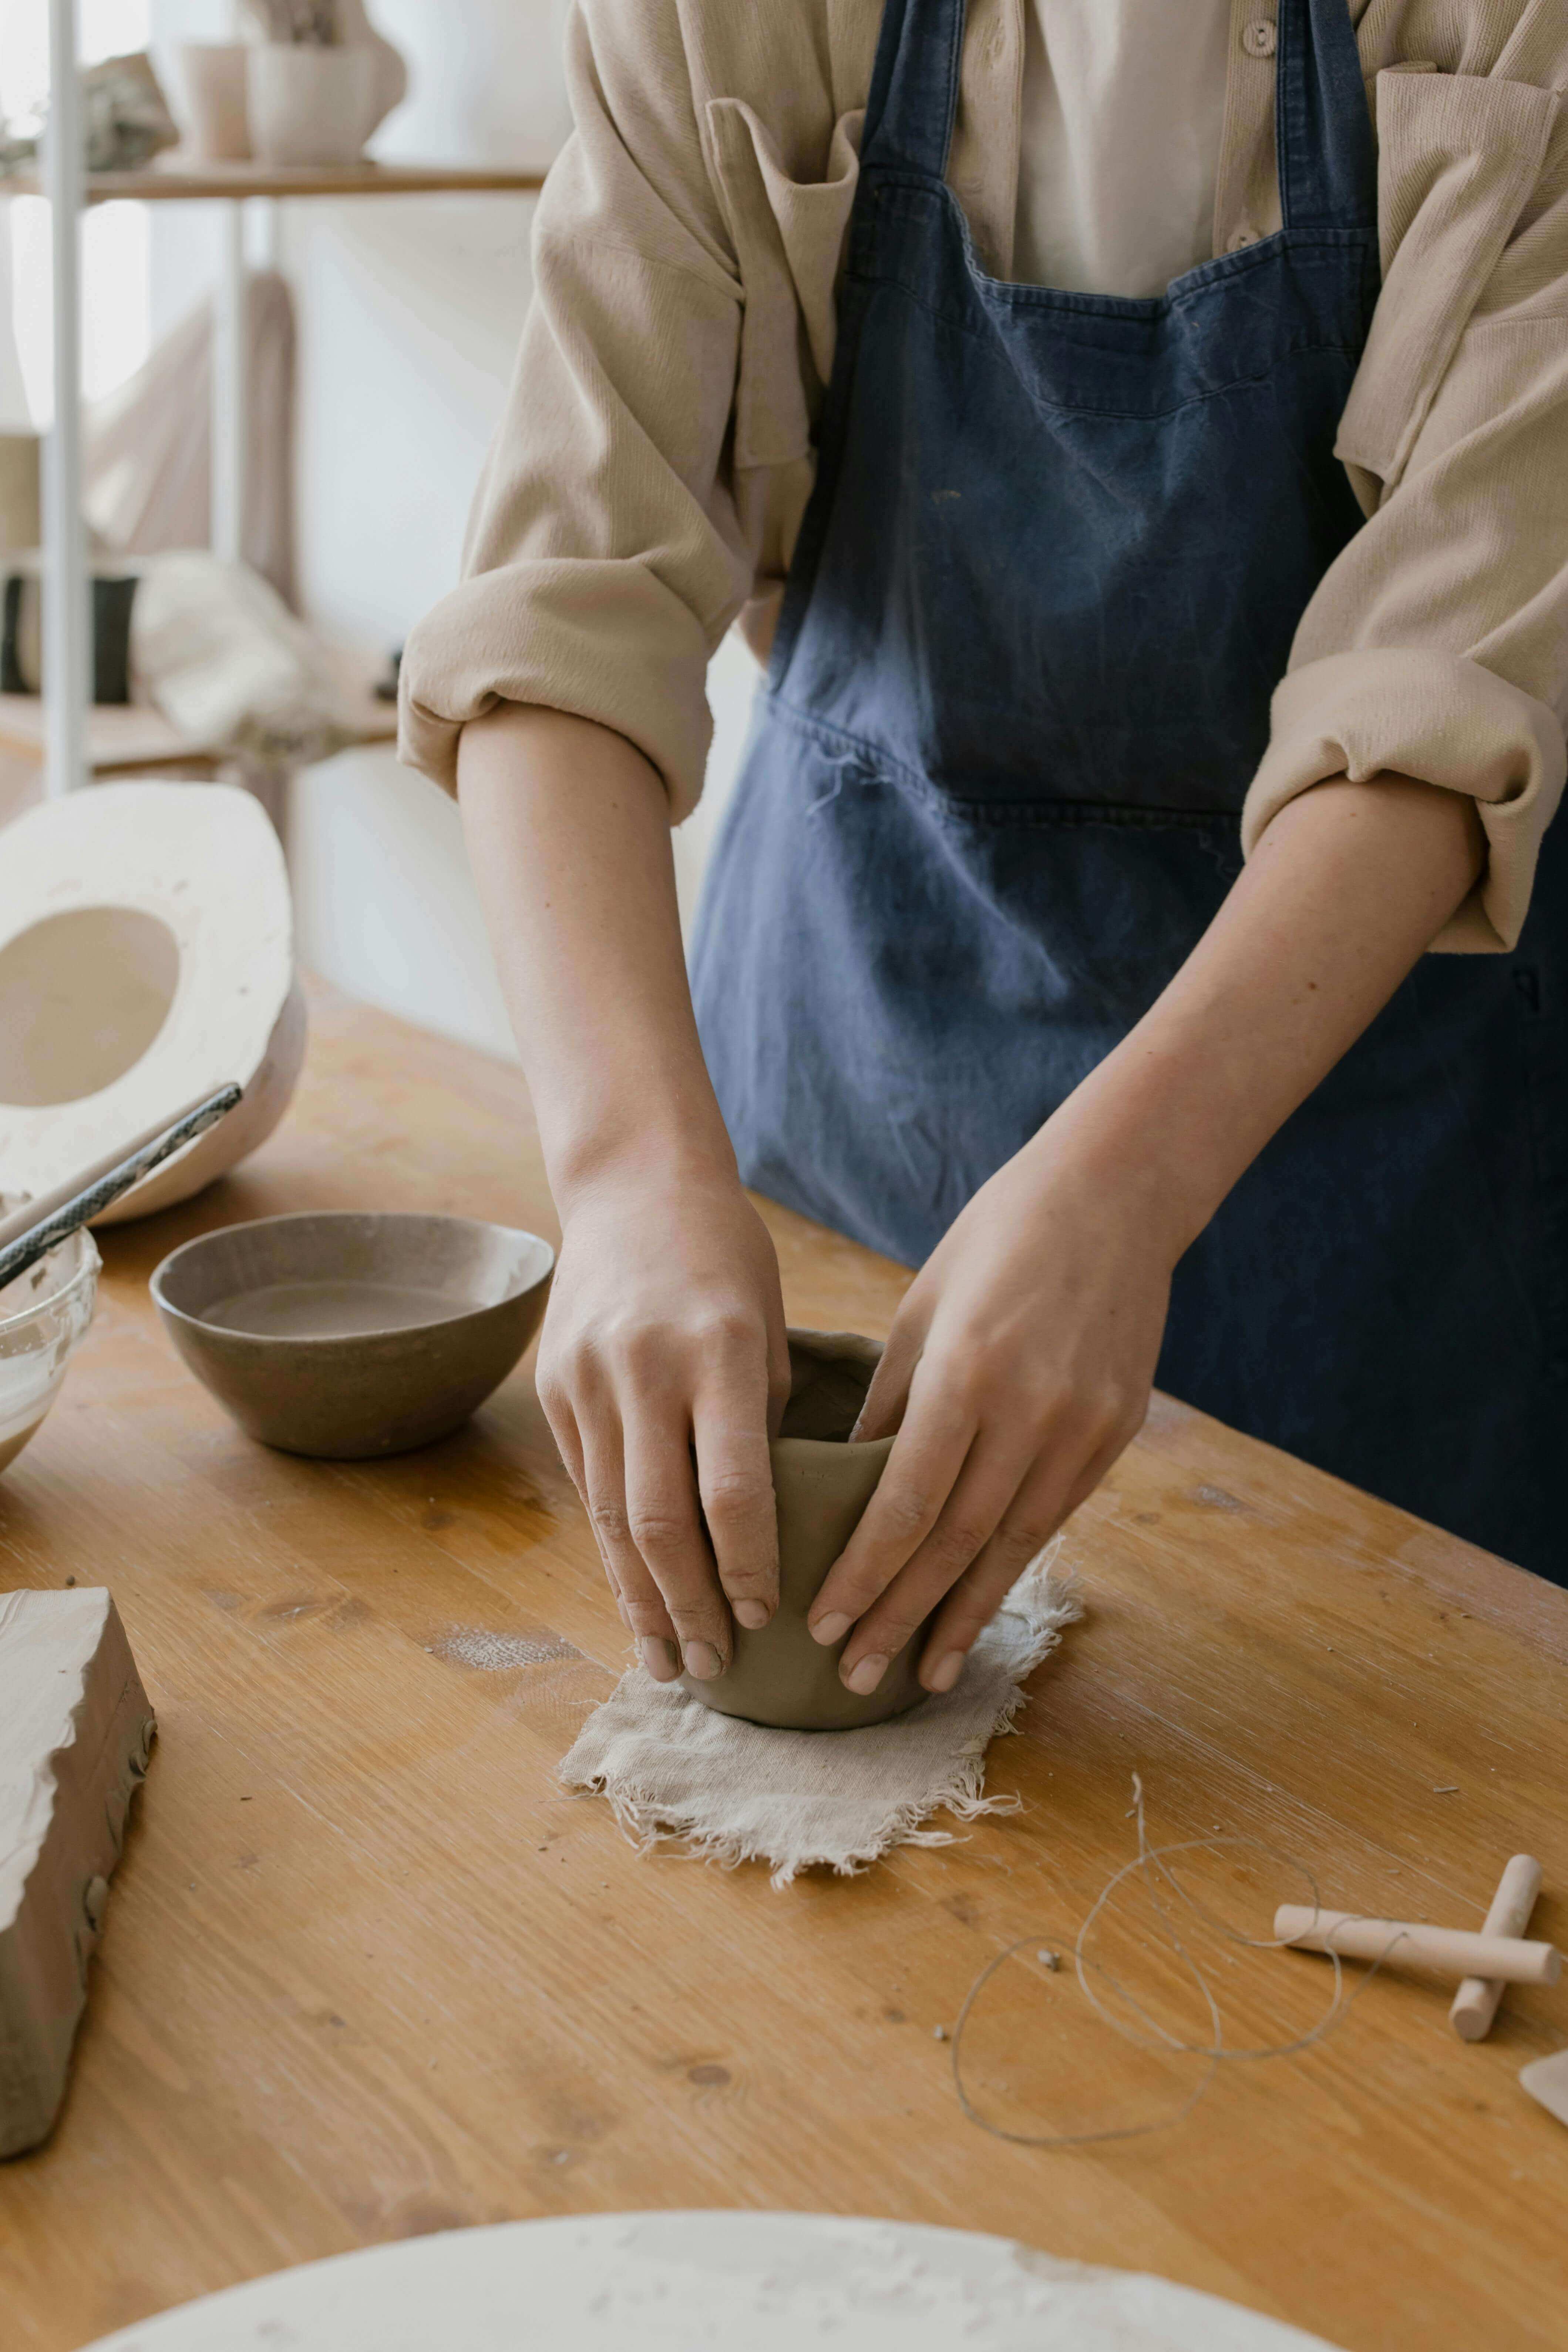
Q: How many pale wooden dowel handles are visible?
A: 2